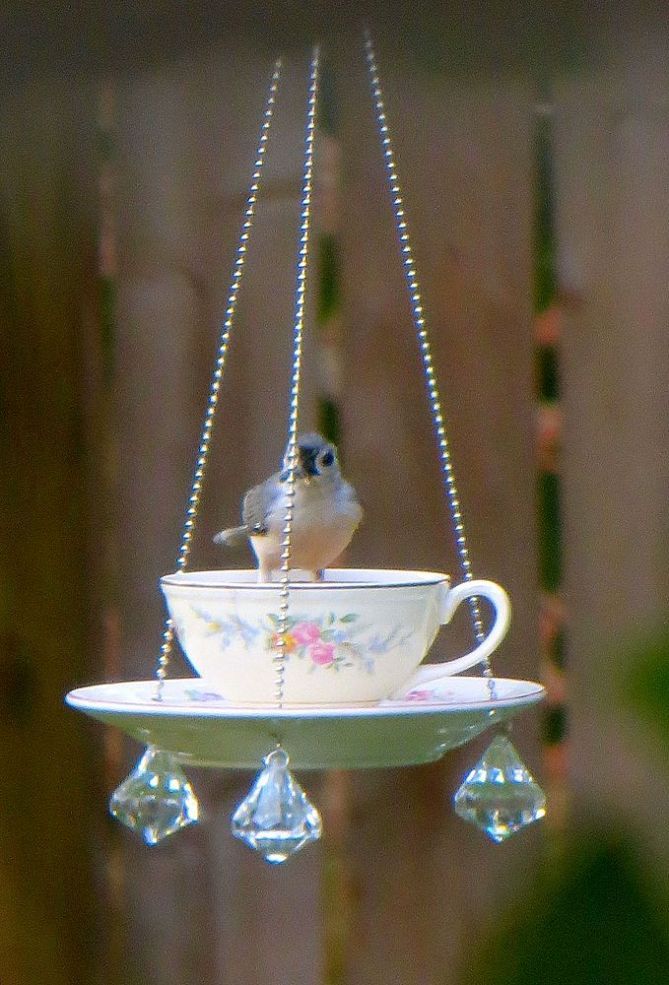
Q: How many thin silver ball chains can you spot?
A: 3